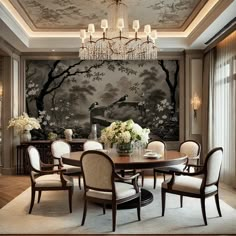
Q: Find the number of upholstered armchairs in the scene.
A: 7